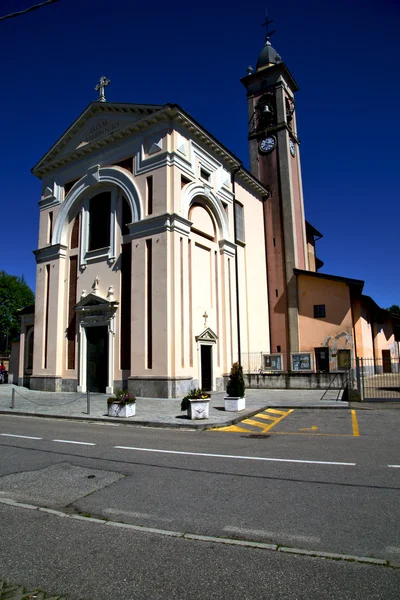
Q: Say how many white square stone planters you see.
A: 3